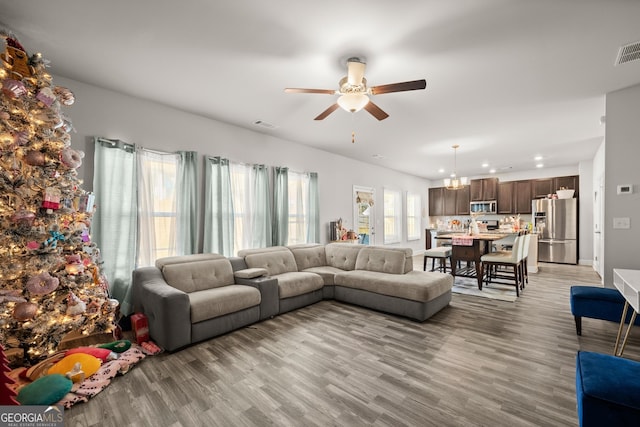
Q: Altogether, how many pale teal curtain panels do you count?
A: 6